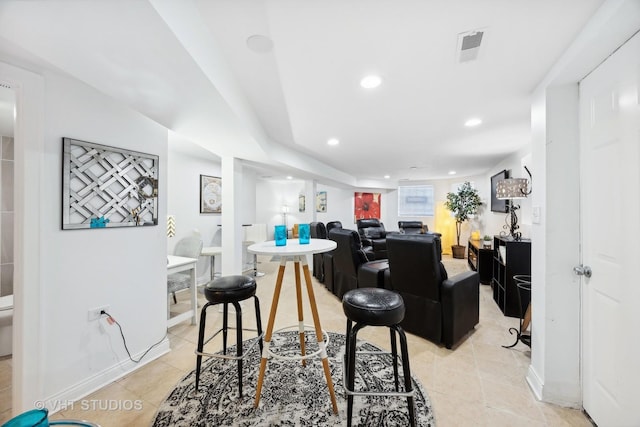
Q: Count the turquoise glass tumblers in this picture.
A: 2